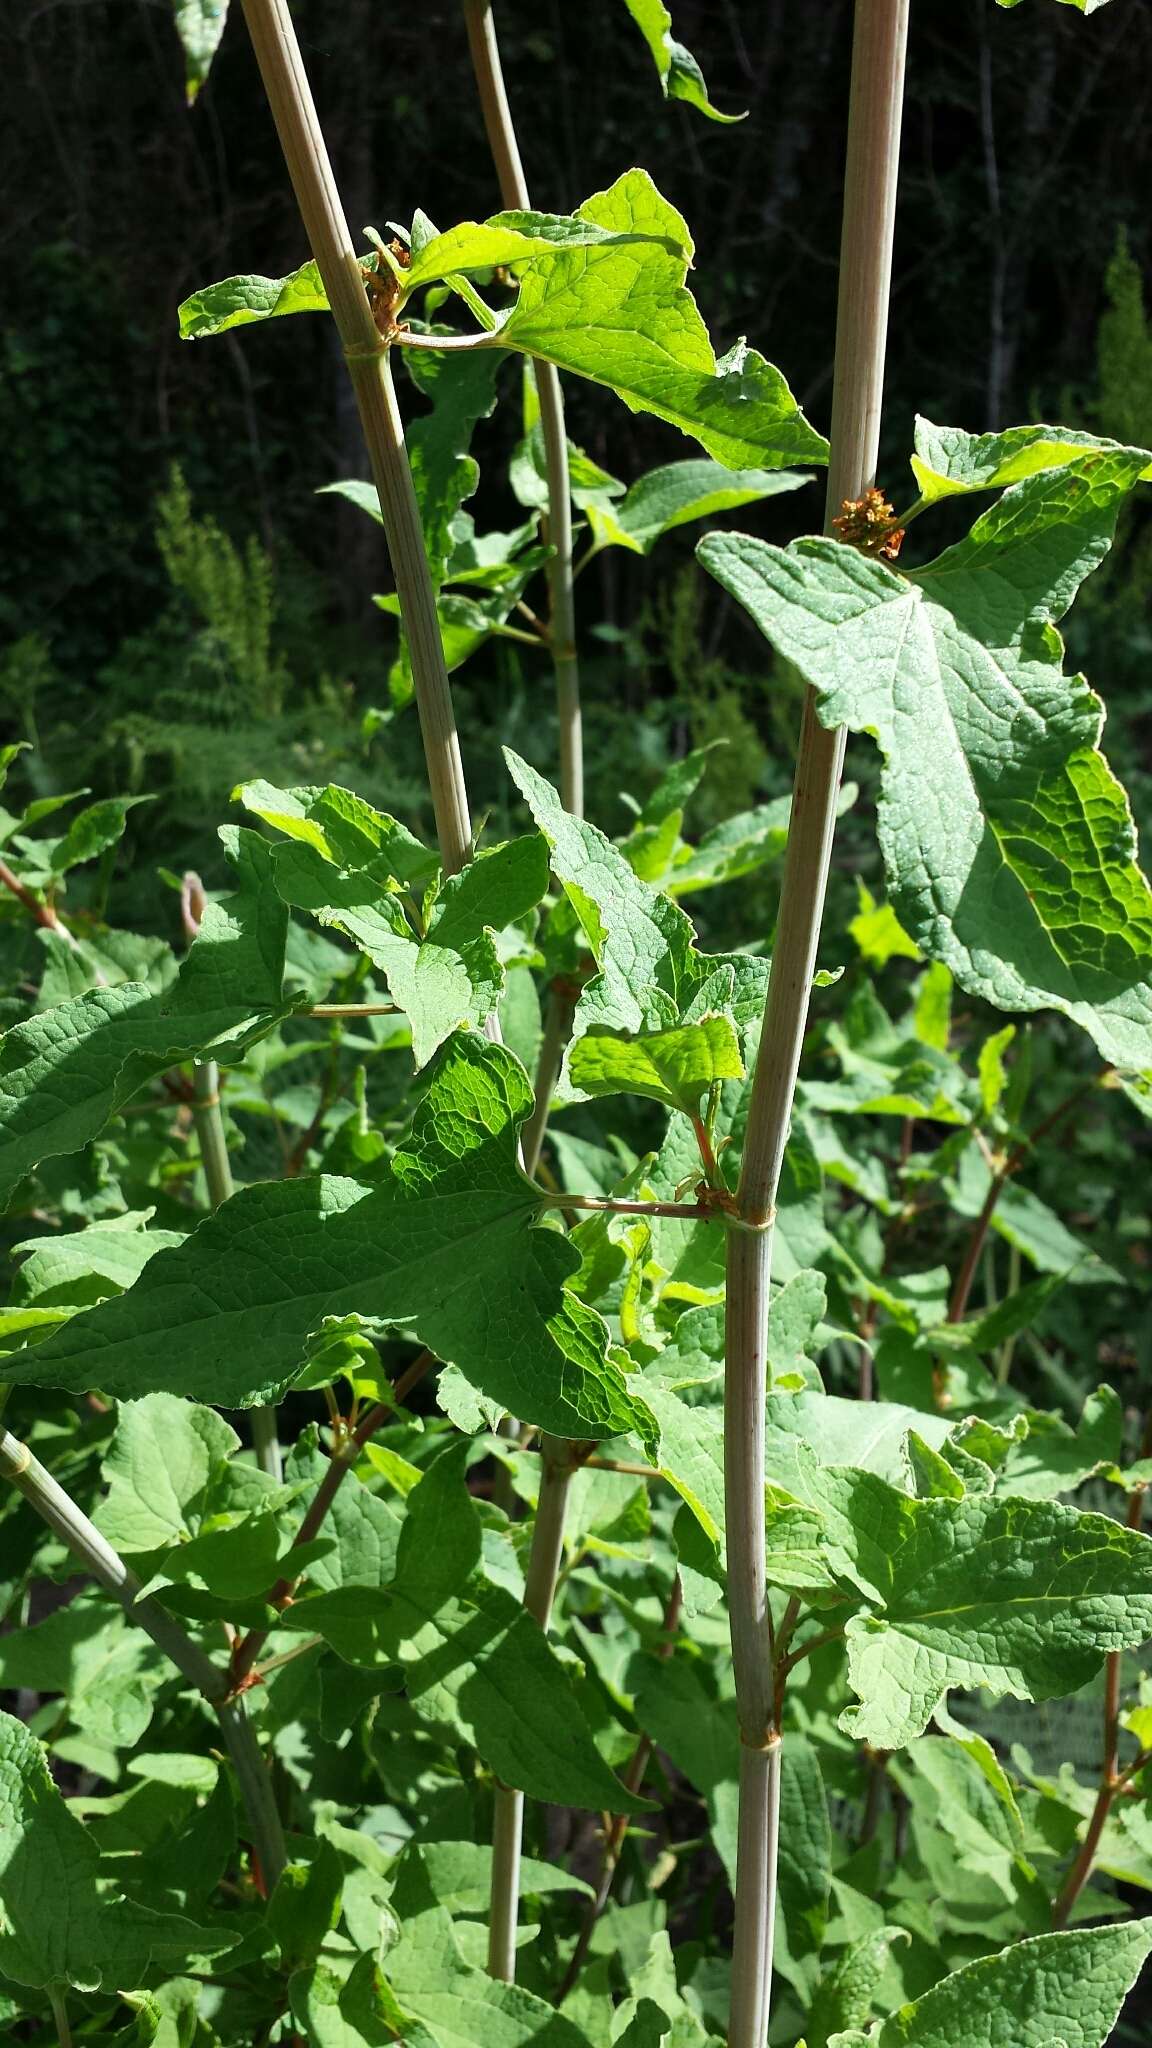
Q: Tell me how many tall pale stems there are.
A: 3